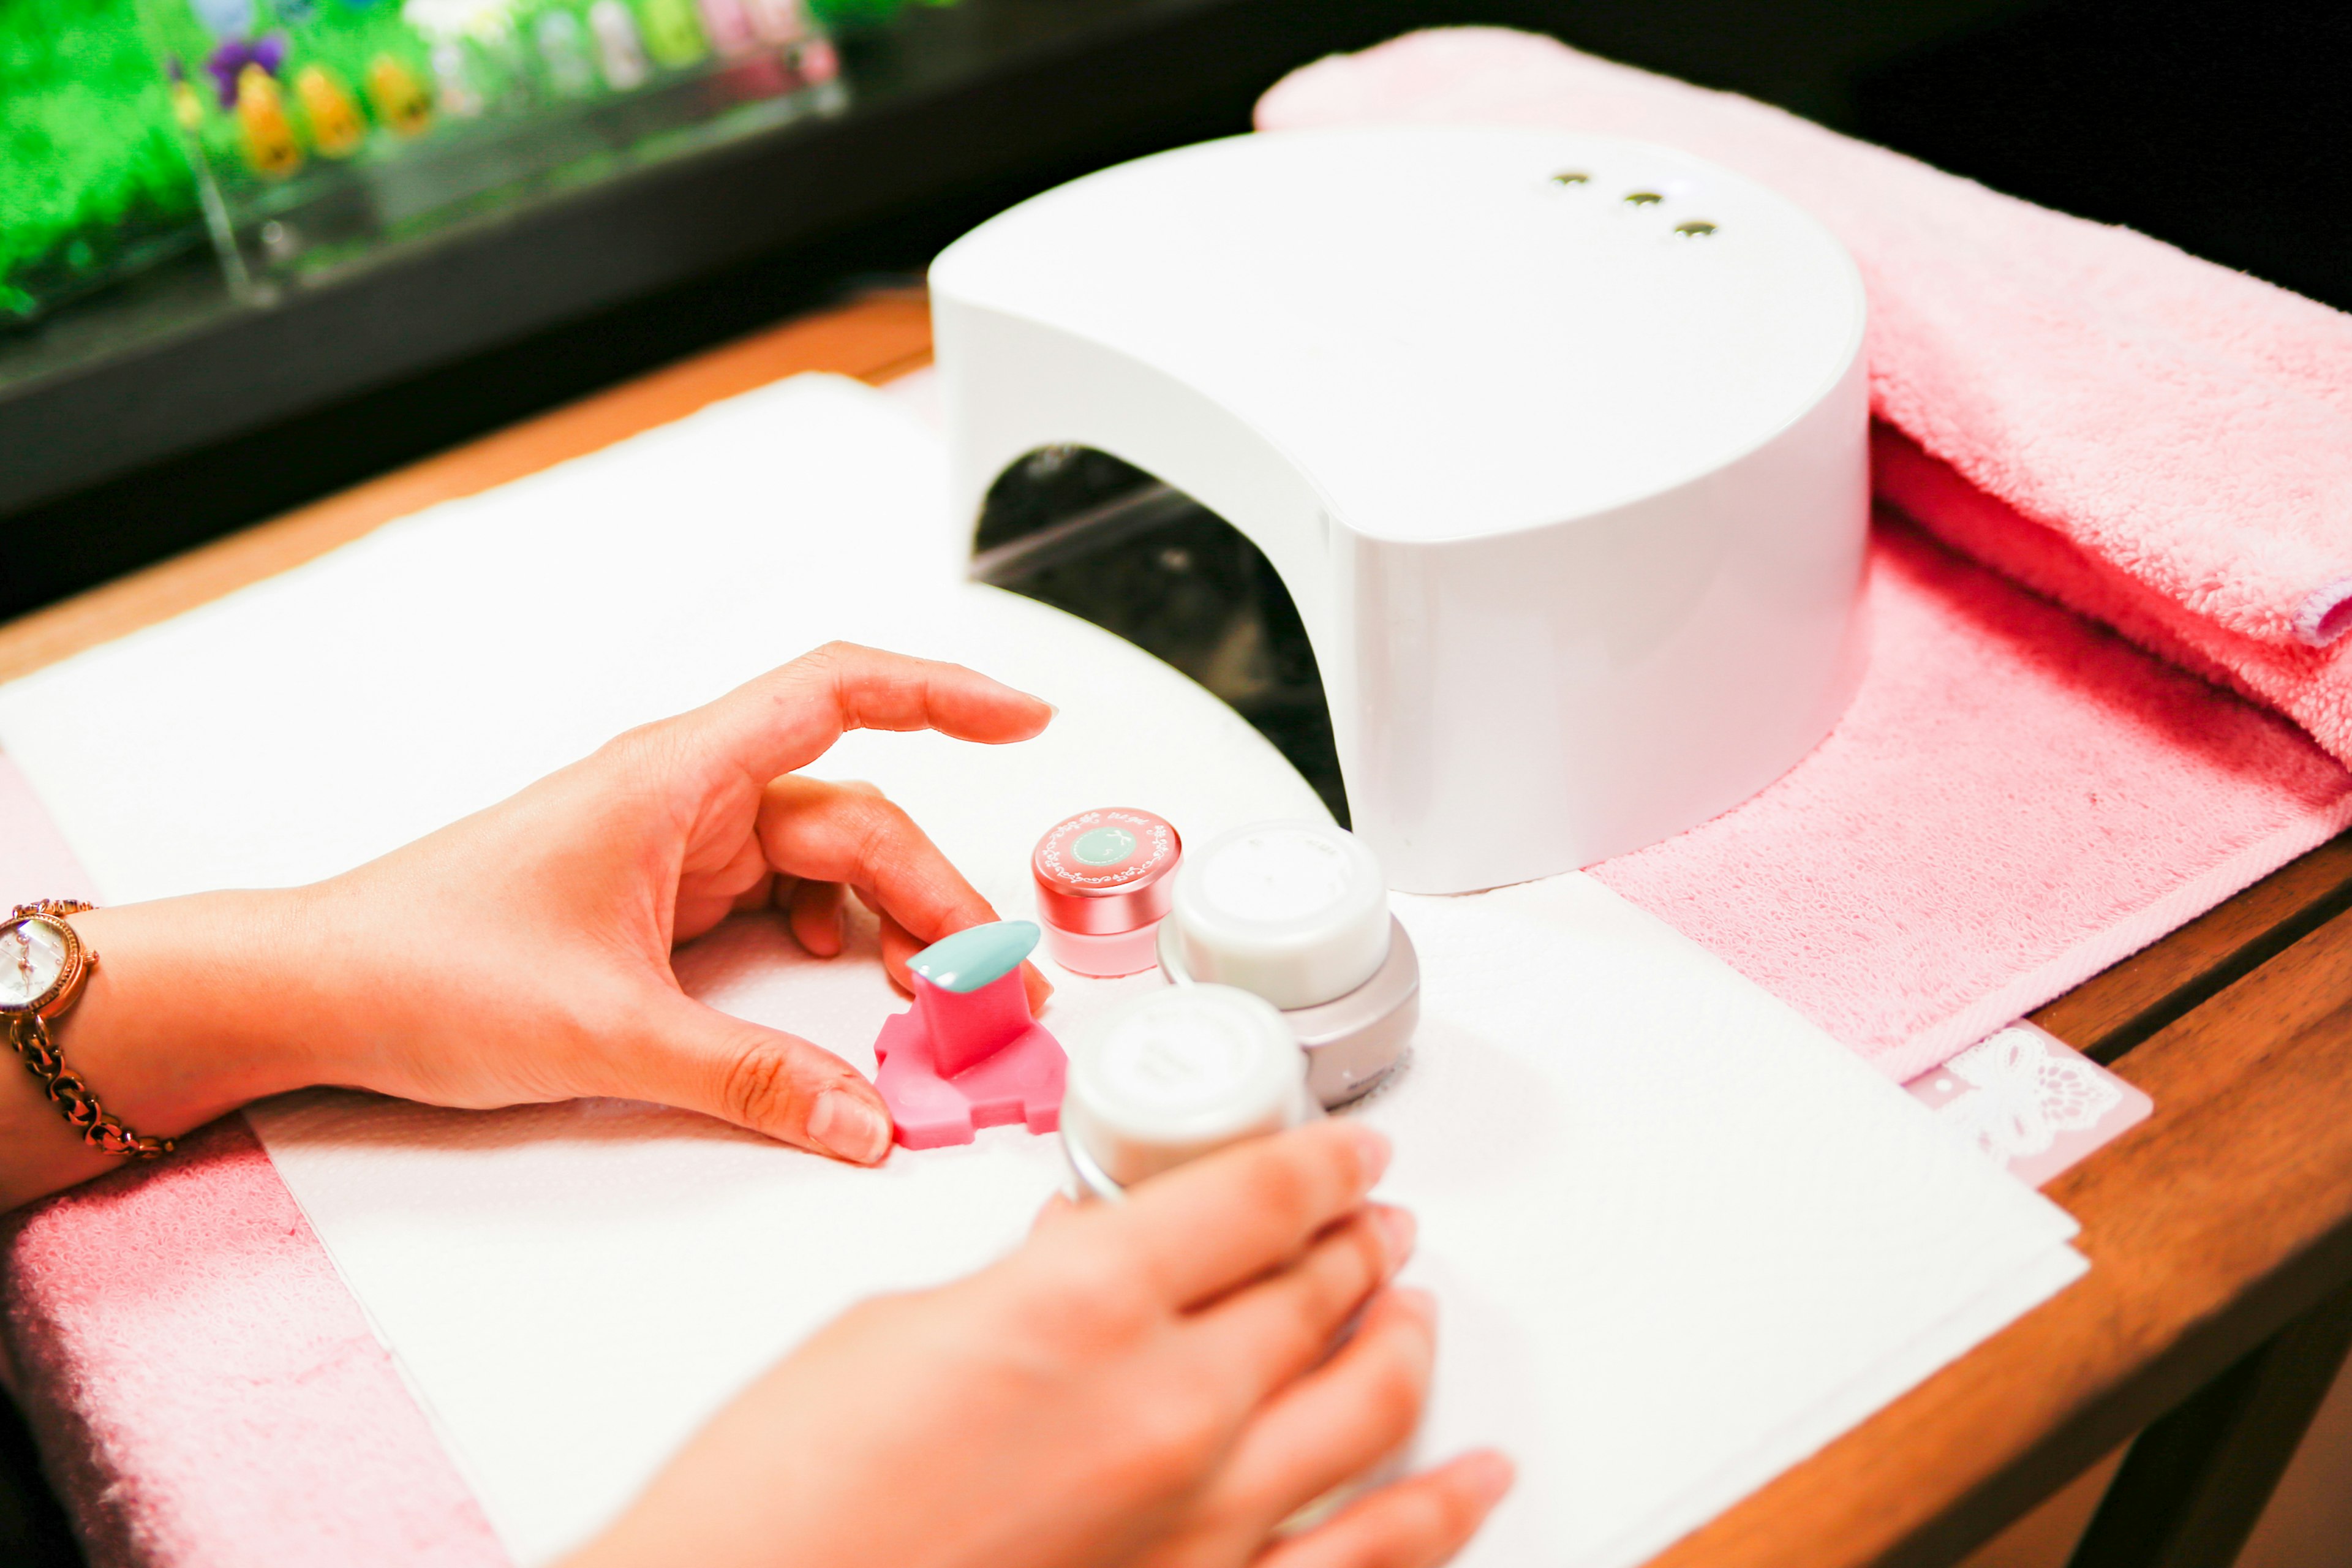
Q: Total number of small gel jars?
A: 3